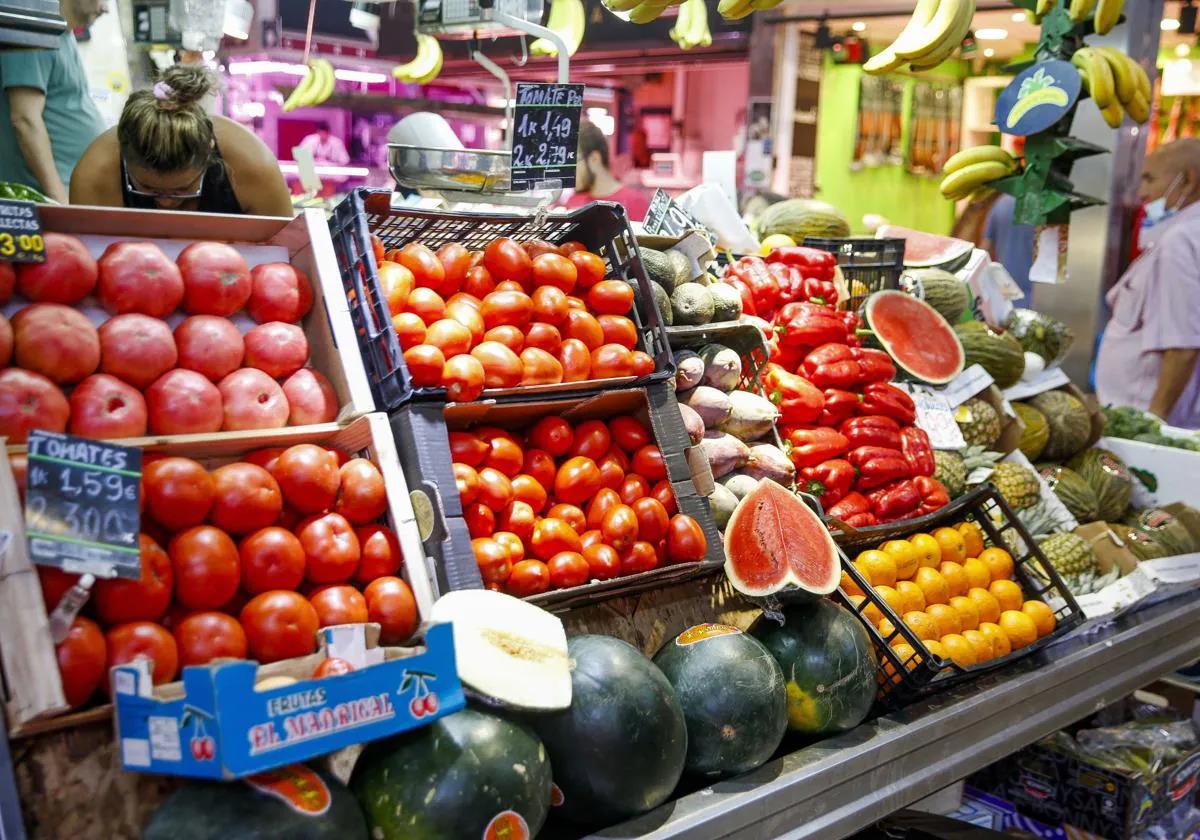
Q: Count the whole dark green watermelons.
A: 5